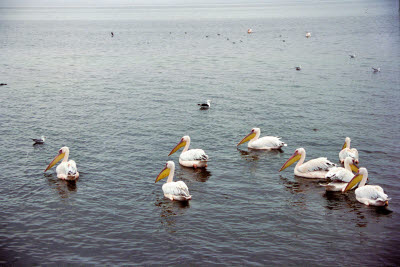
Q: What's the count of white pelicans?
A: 8